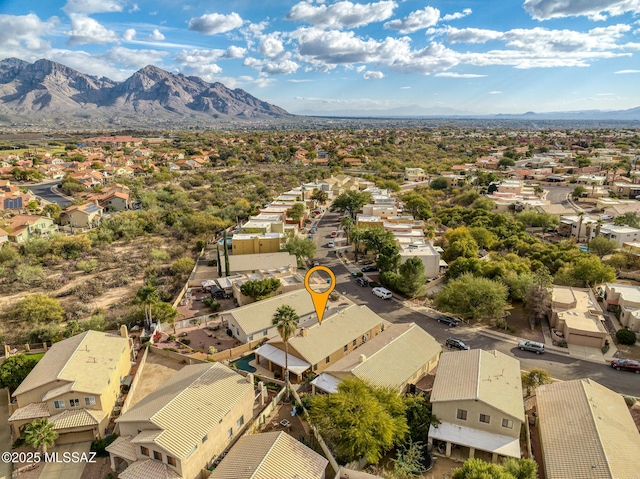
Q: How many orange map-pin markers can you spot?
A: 1